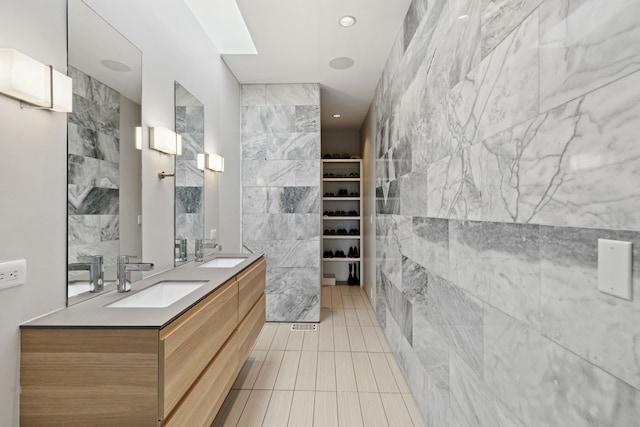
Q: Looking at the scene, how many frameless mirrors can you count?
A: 2